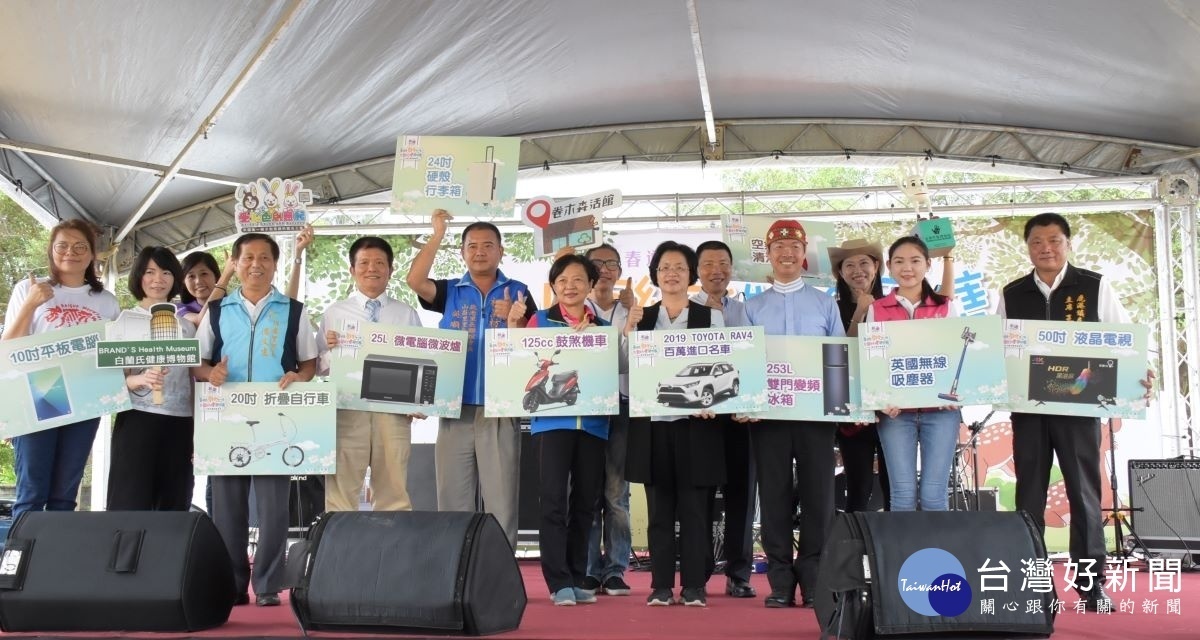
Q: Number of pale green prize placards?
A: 10